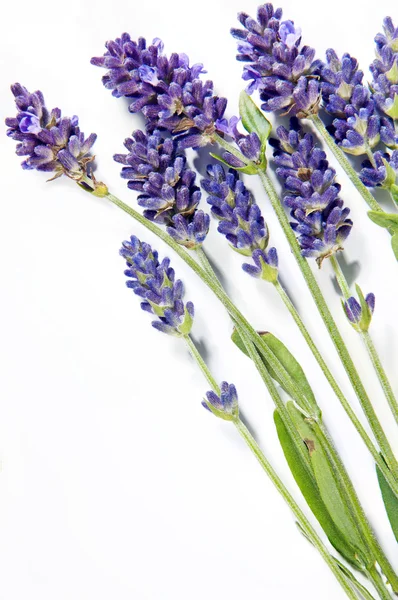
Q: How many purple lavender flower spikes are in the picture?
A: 9